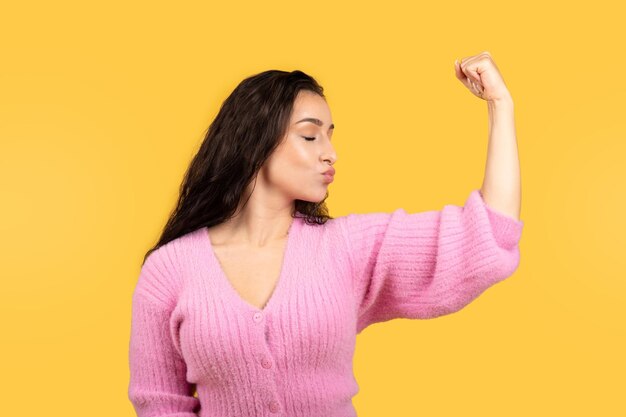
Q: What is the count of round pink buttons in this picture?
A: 3